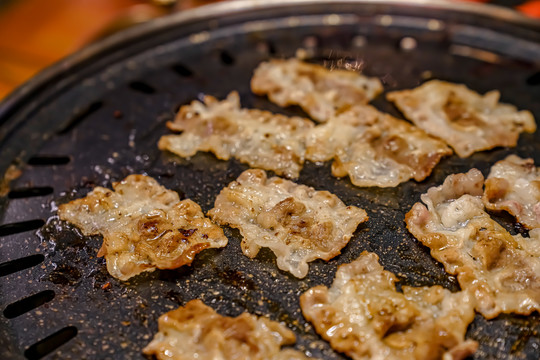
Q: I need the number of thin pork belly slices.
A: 10